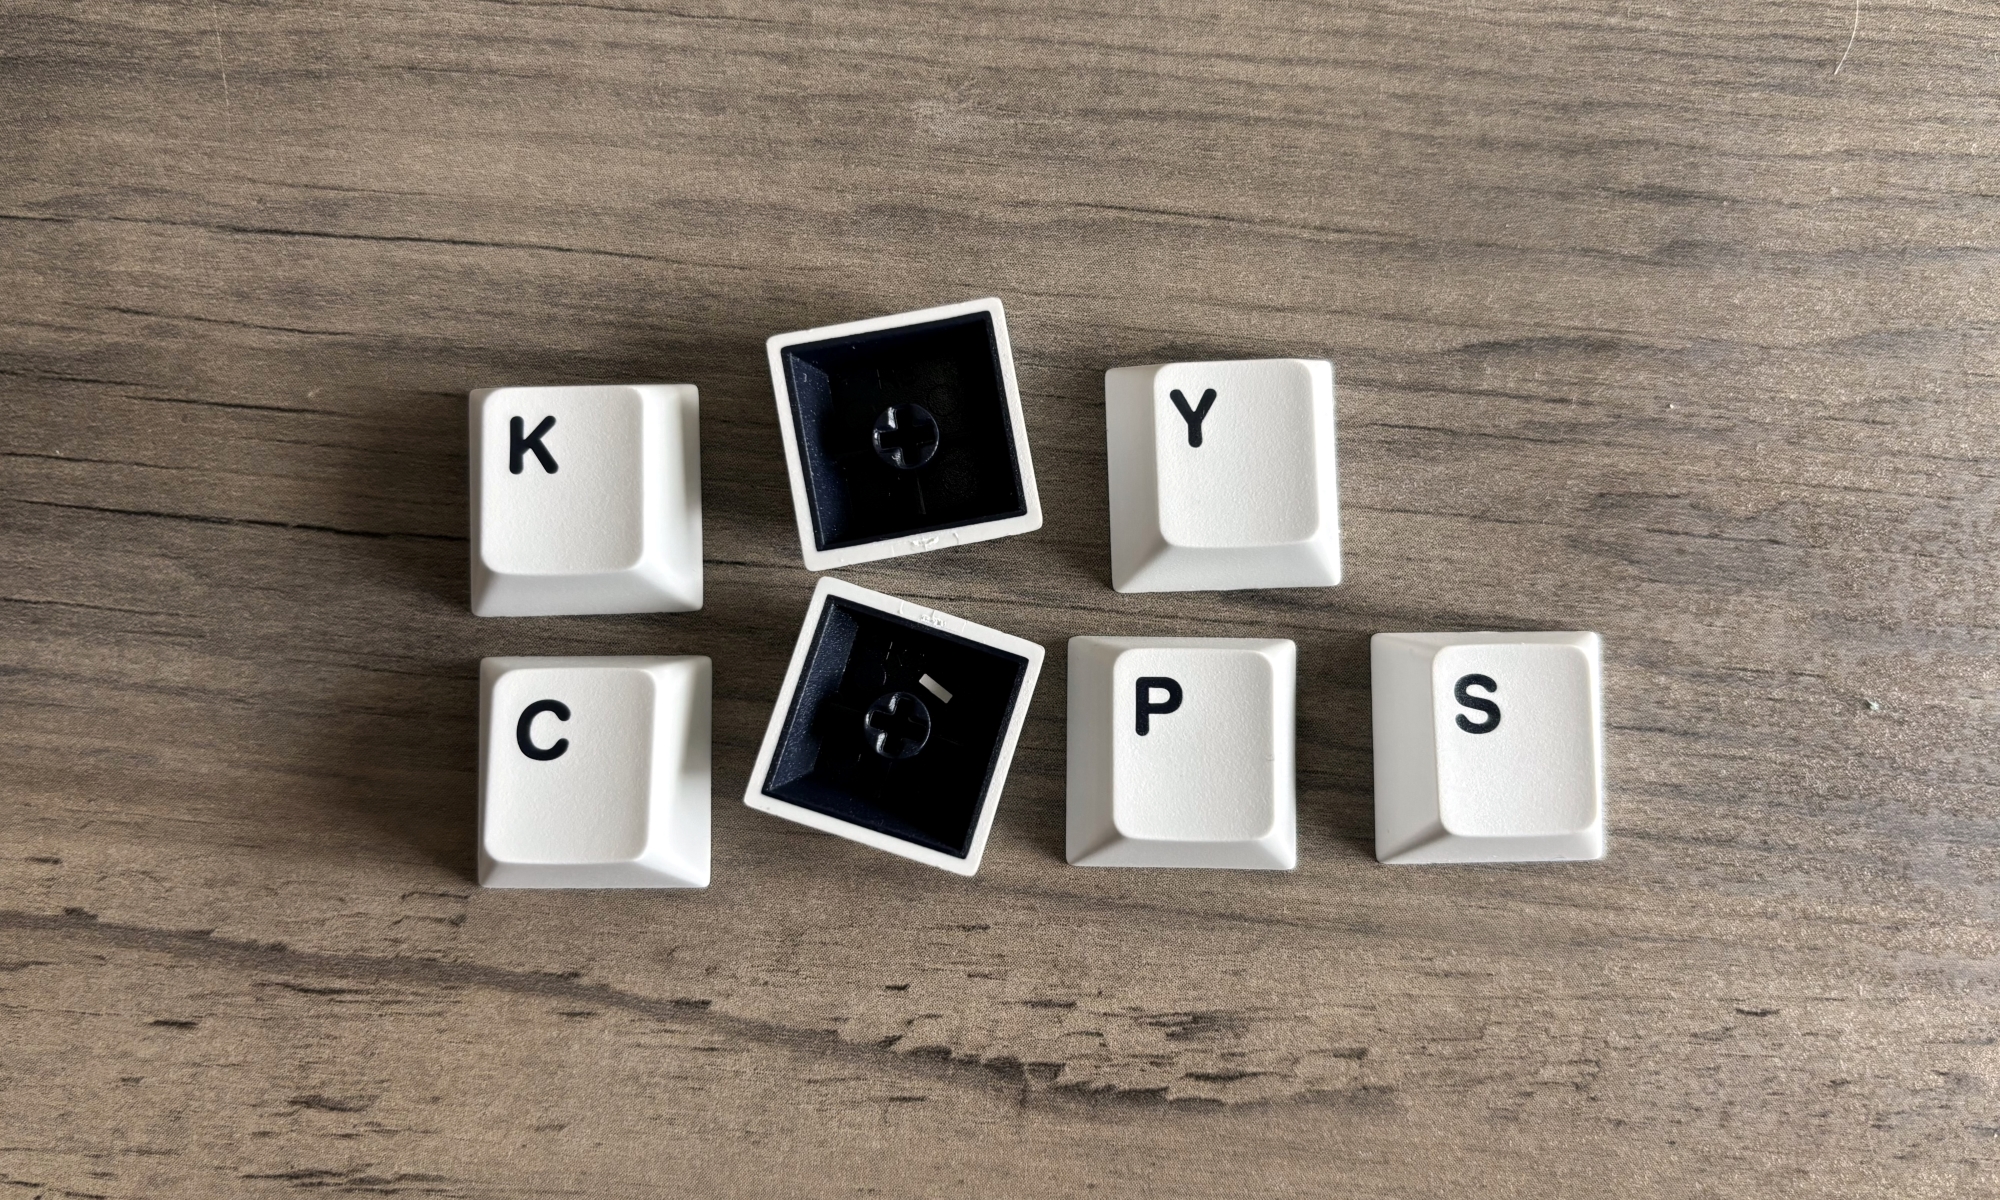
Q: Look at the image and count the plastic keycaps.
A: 7